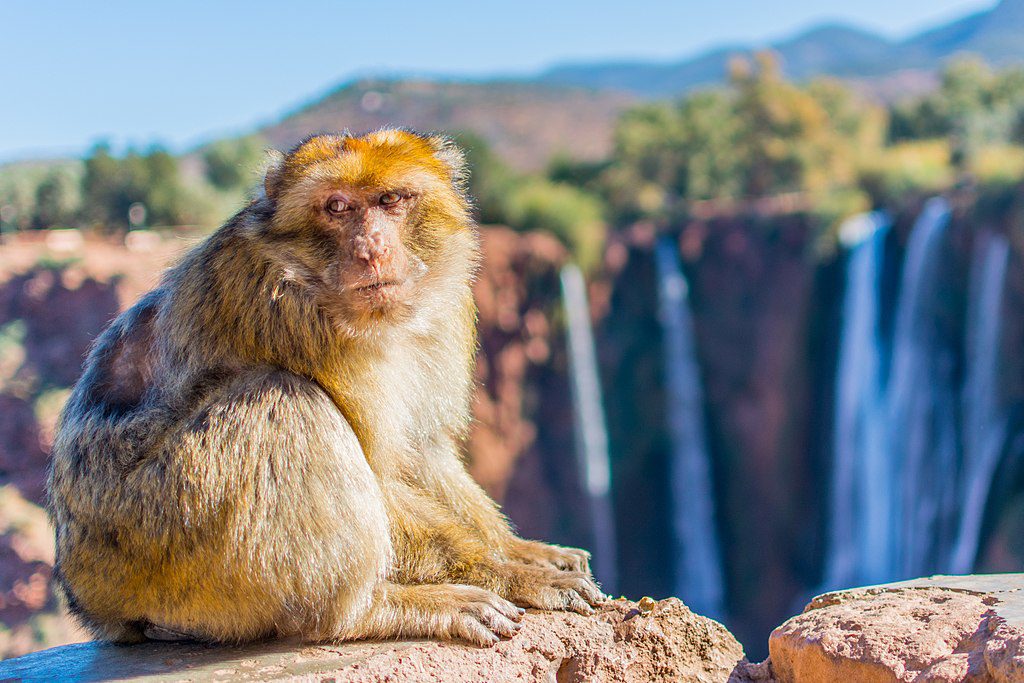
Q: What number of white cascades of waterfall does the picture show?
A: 5